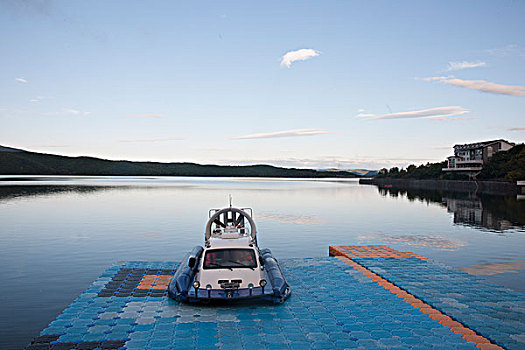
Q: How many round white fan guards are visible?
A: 1